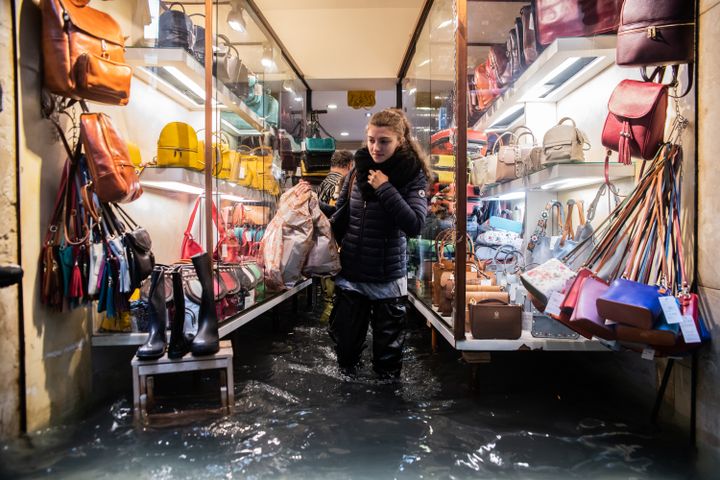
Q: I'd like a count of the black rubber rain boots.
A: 3